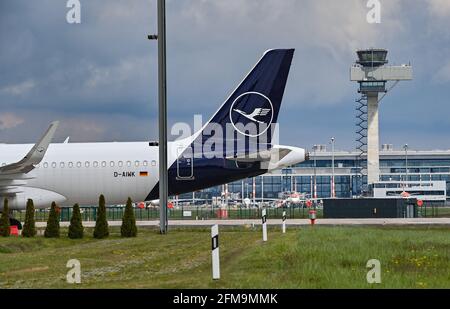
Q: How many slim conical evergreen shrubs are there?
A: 6